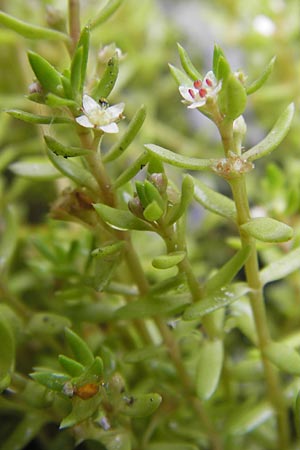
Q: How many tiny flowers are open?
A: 2